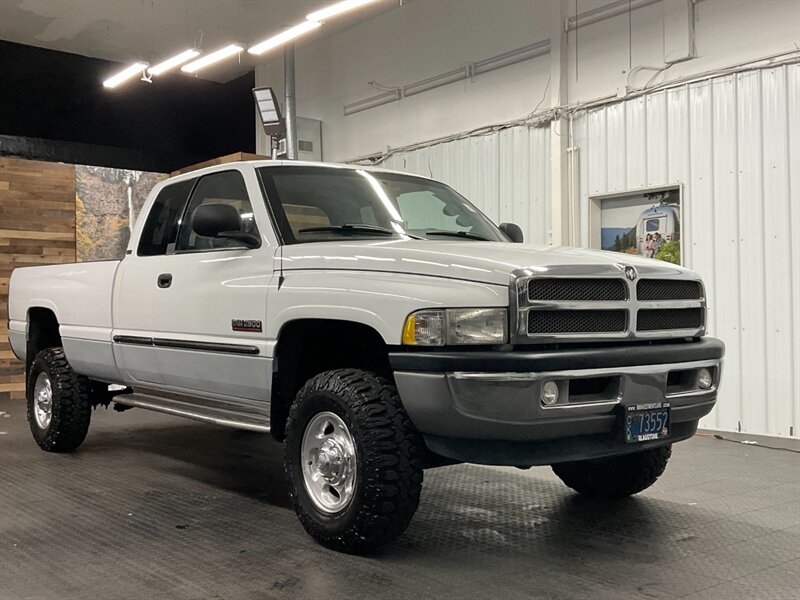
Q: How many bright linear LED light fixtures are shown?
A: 5